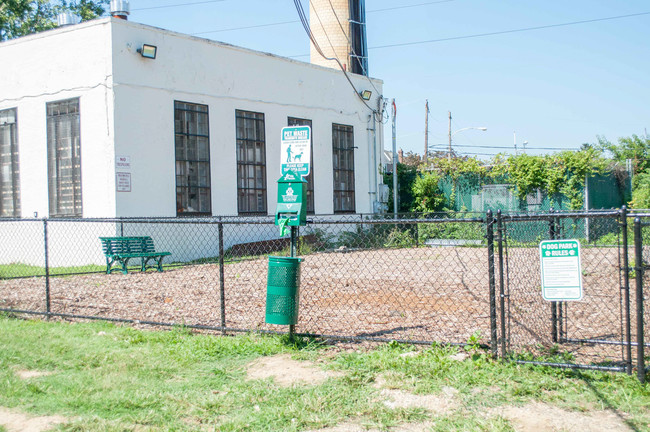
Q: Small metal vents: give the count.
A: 2